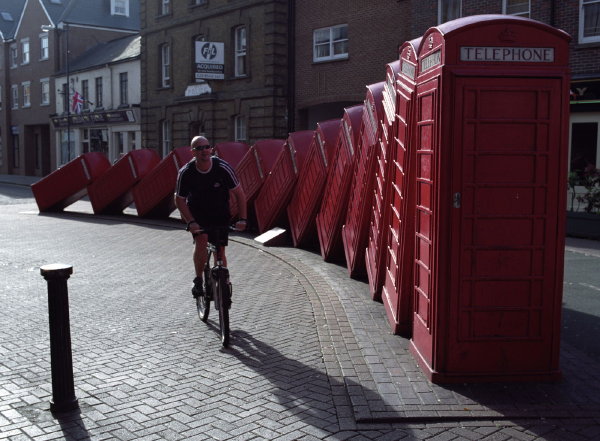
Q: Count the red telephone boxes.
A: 12